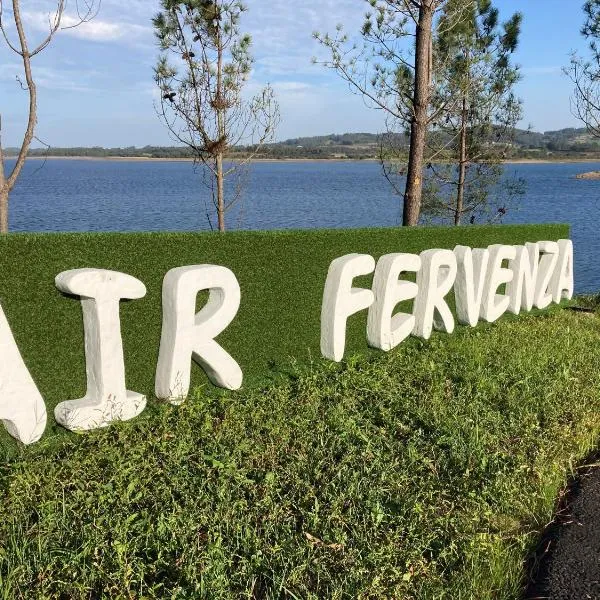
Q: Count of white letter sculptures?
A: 11